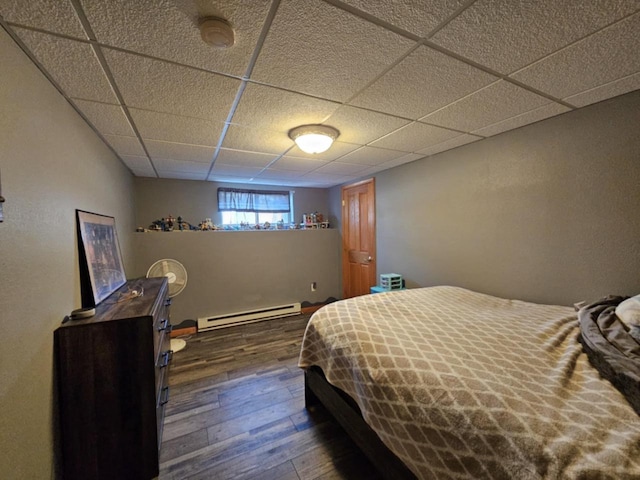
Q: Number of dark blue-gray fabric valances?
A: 1